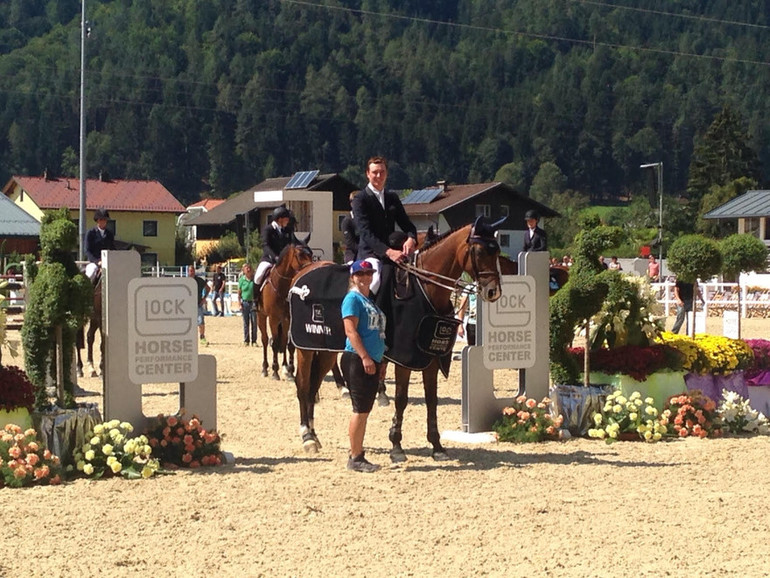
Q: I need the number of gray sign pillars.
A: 2